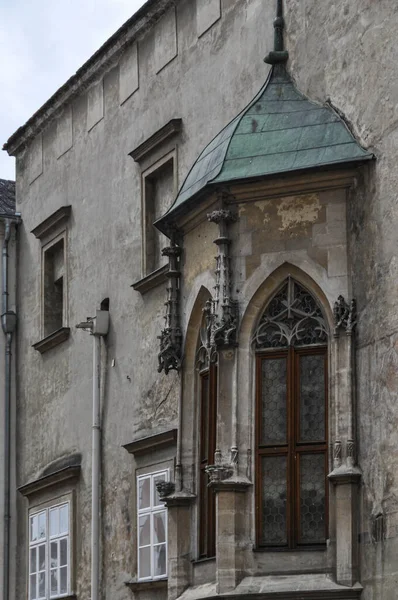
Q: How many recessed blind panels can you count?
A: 6